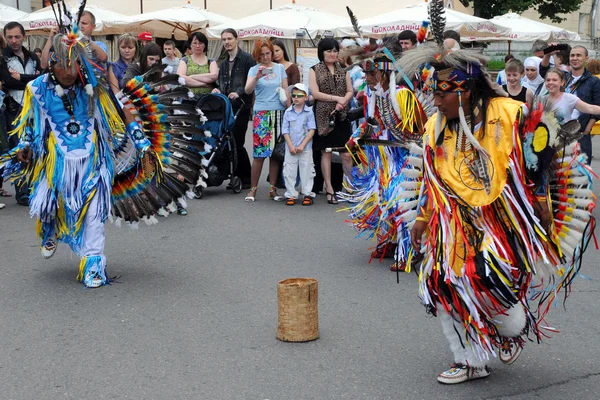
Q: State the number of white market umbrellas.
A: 6